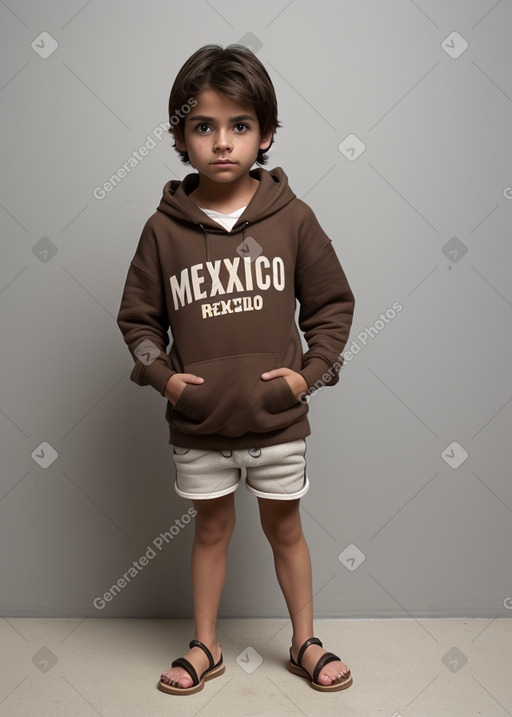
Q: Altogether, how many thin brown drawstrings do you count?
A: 2